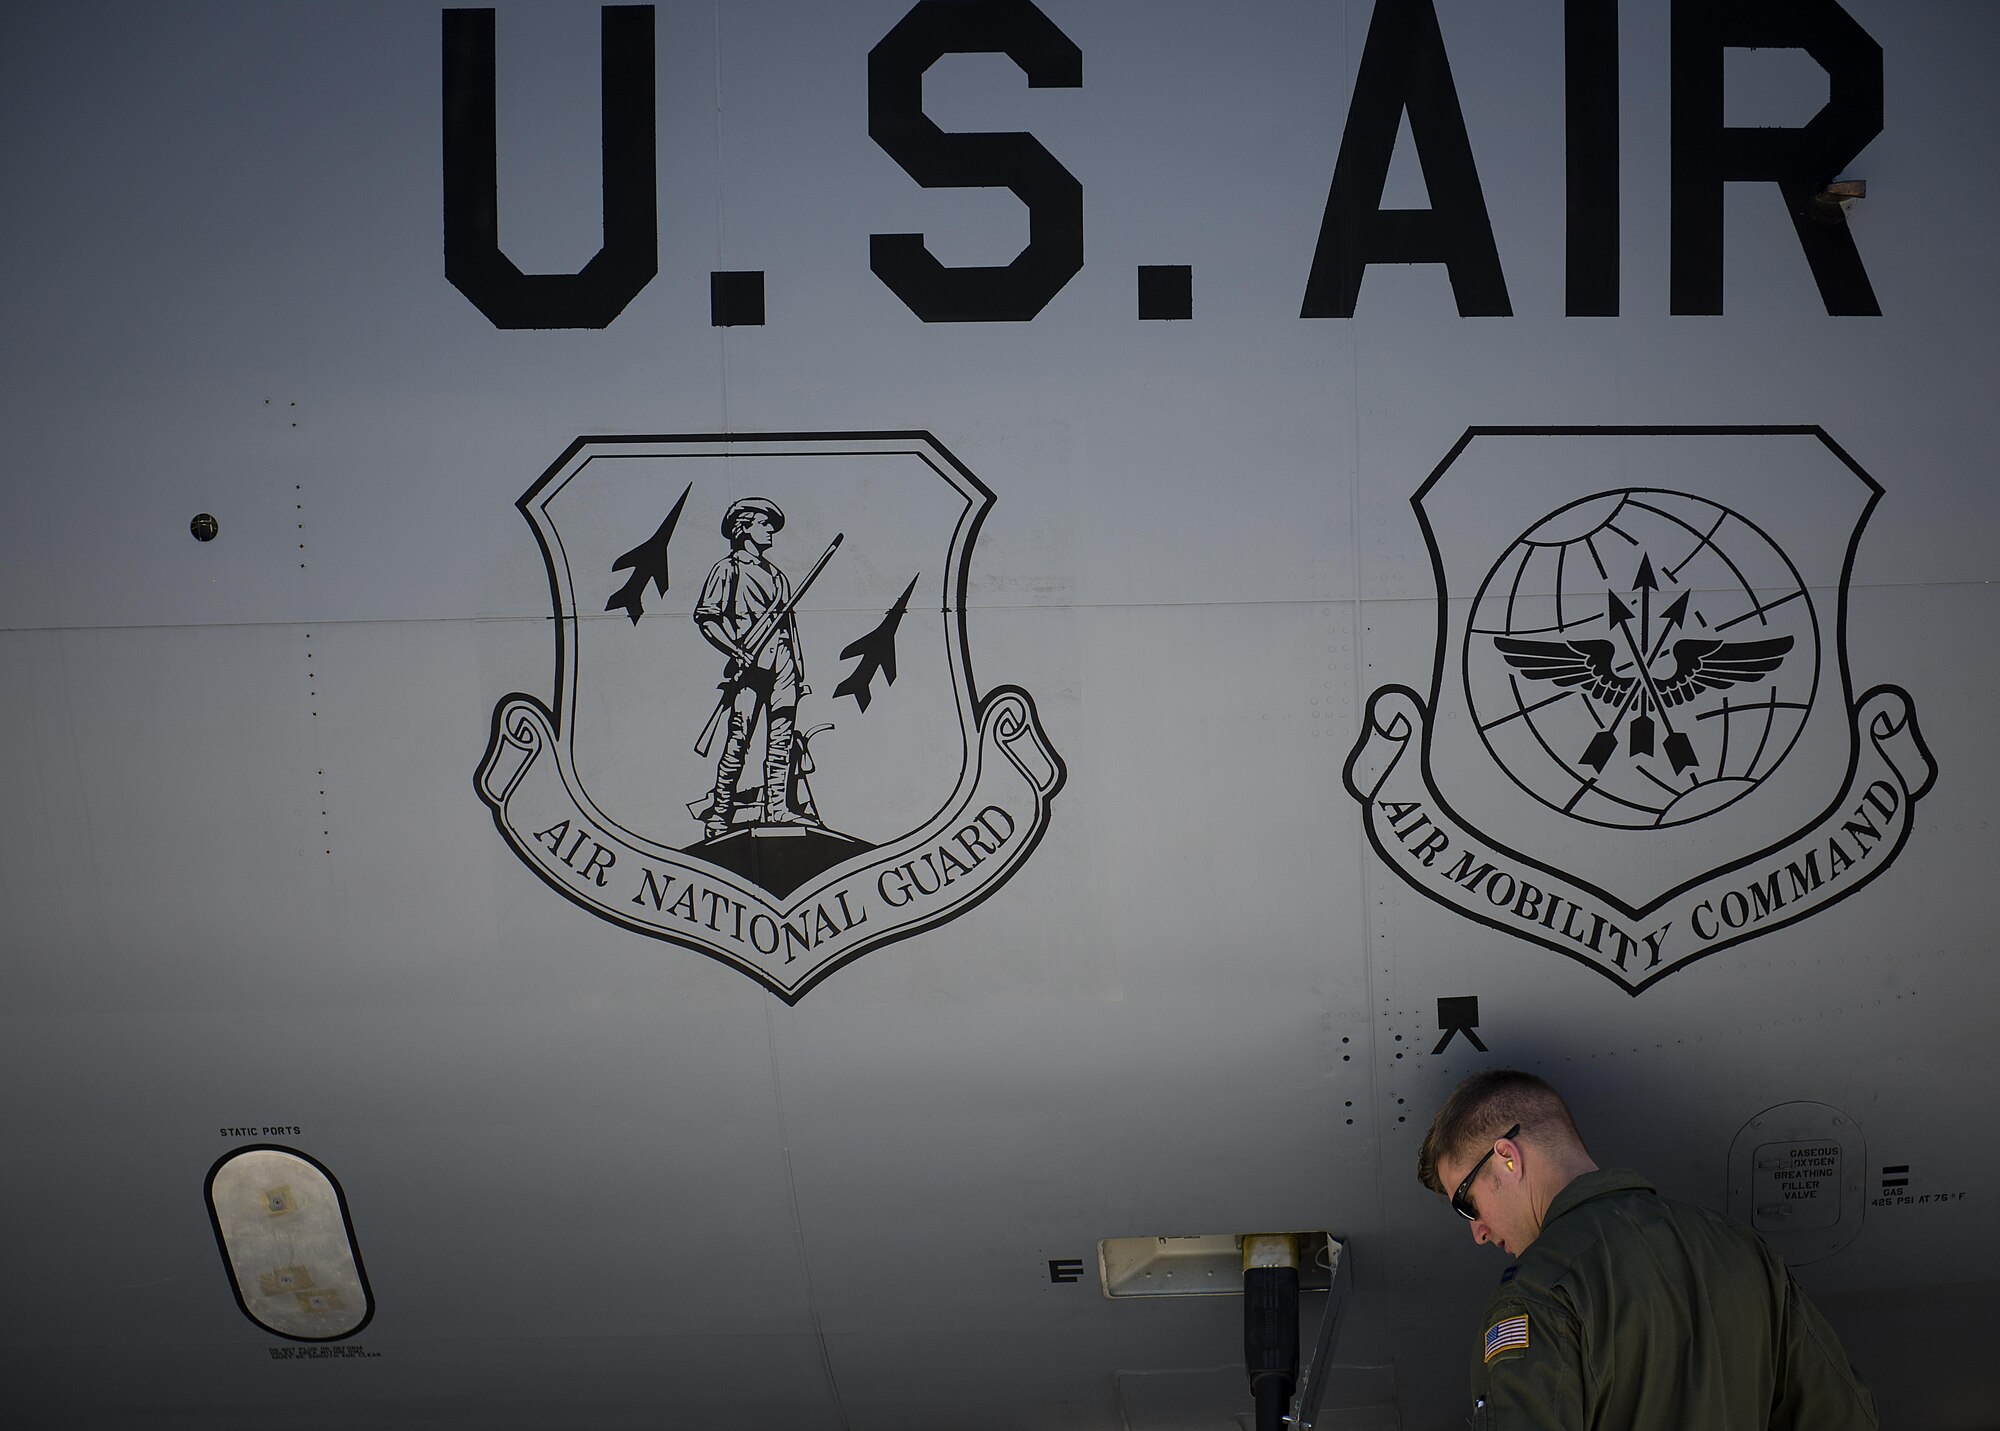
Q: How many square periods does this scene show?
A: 2